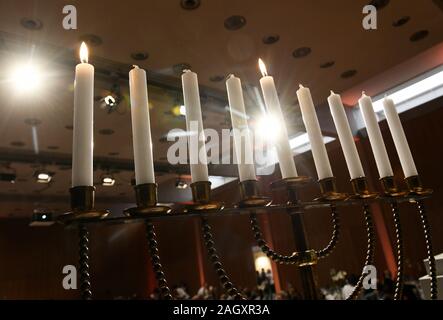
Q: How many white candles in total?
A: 9